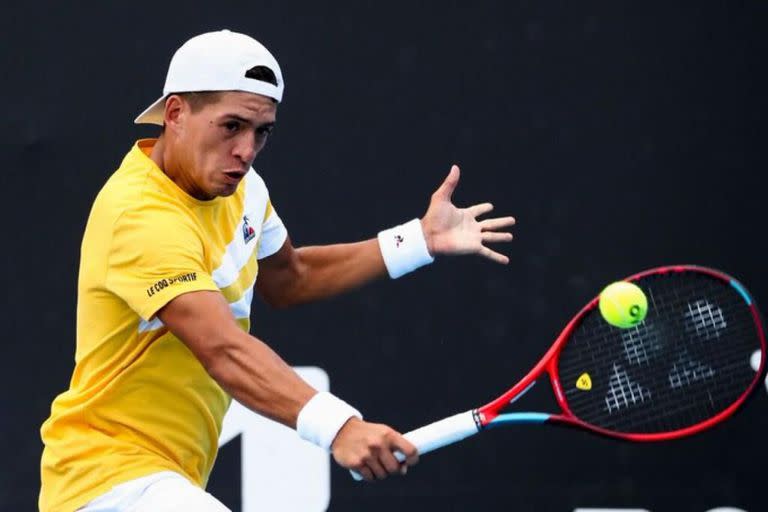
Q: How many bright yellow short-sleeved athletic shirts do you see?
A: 1